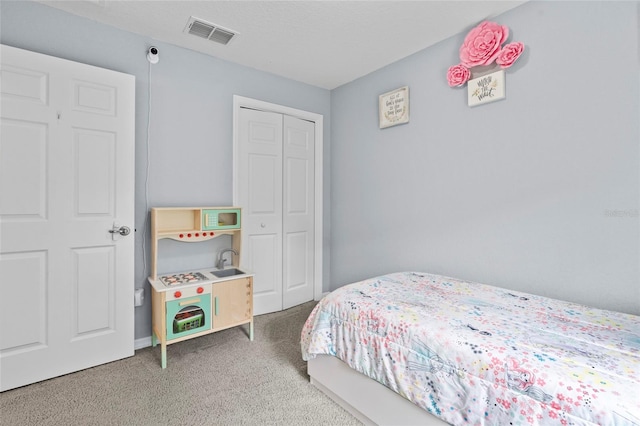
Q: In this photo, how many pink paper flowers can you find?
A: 3